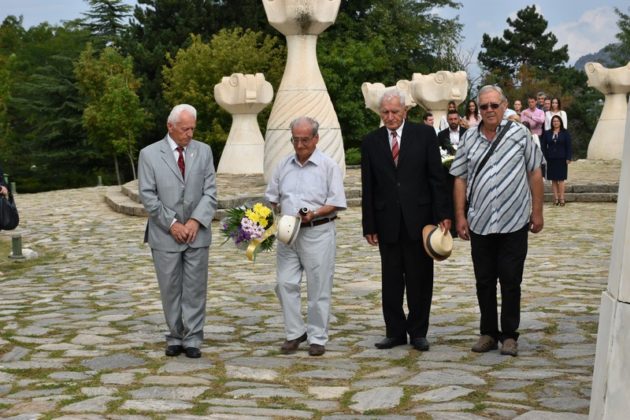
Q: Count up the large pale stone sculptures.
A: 5